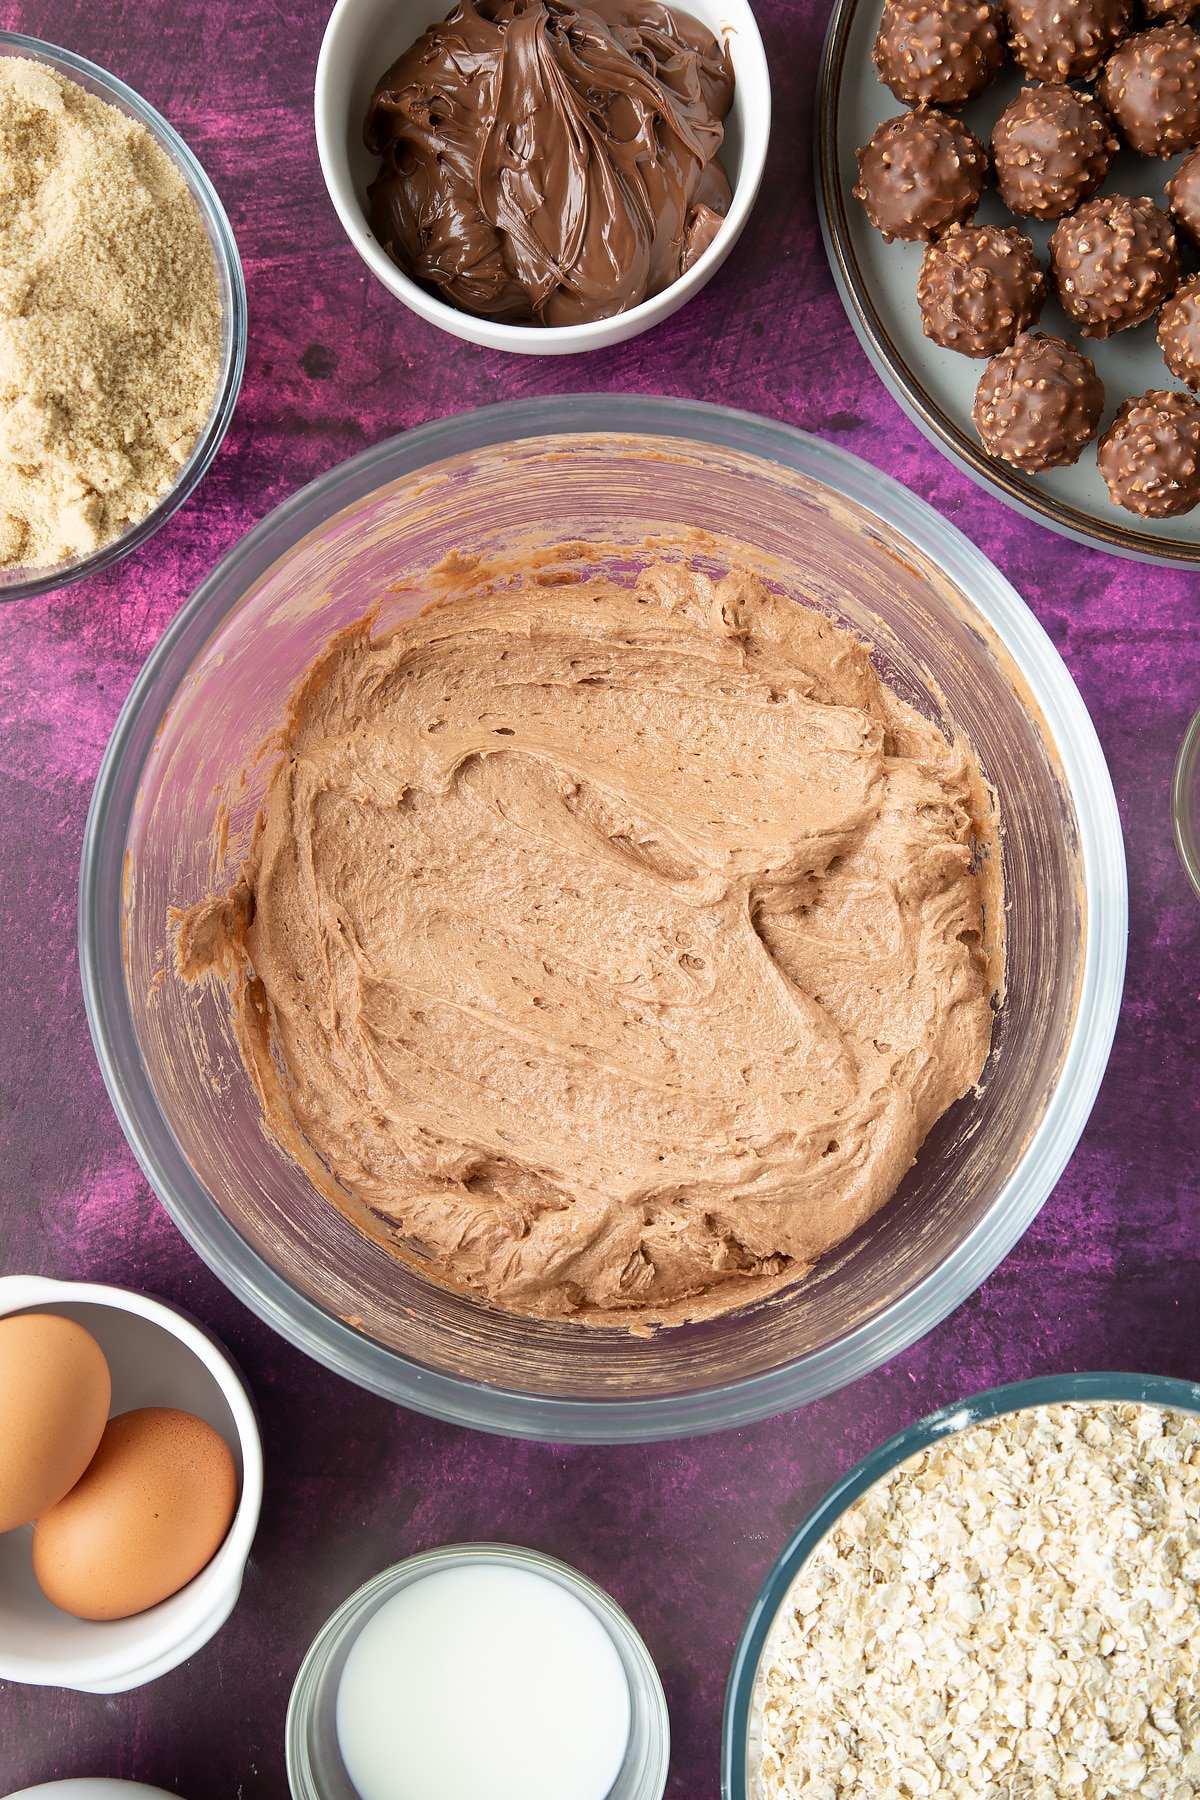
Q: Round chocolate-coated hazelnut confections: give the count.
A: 12